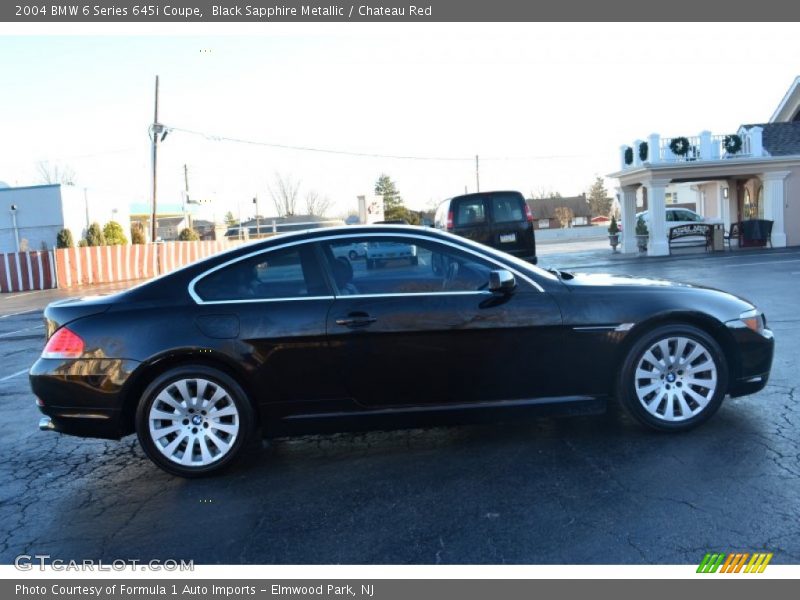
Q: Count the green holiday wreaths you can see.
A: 4